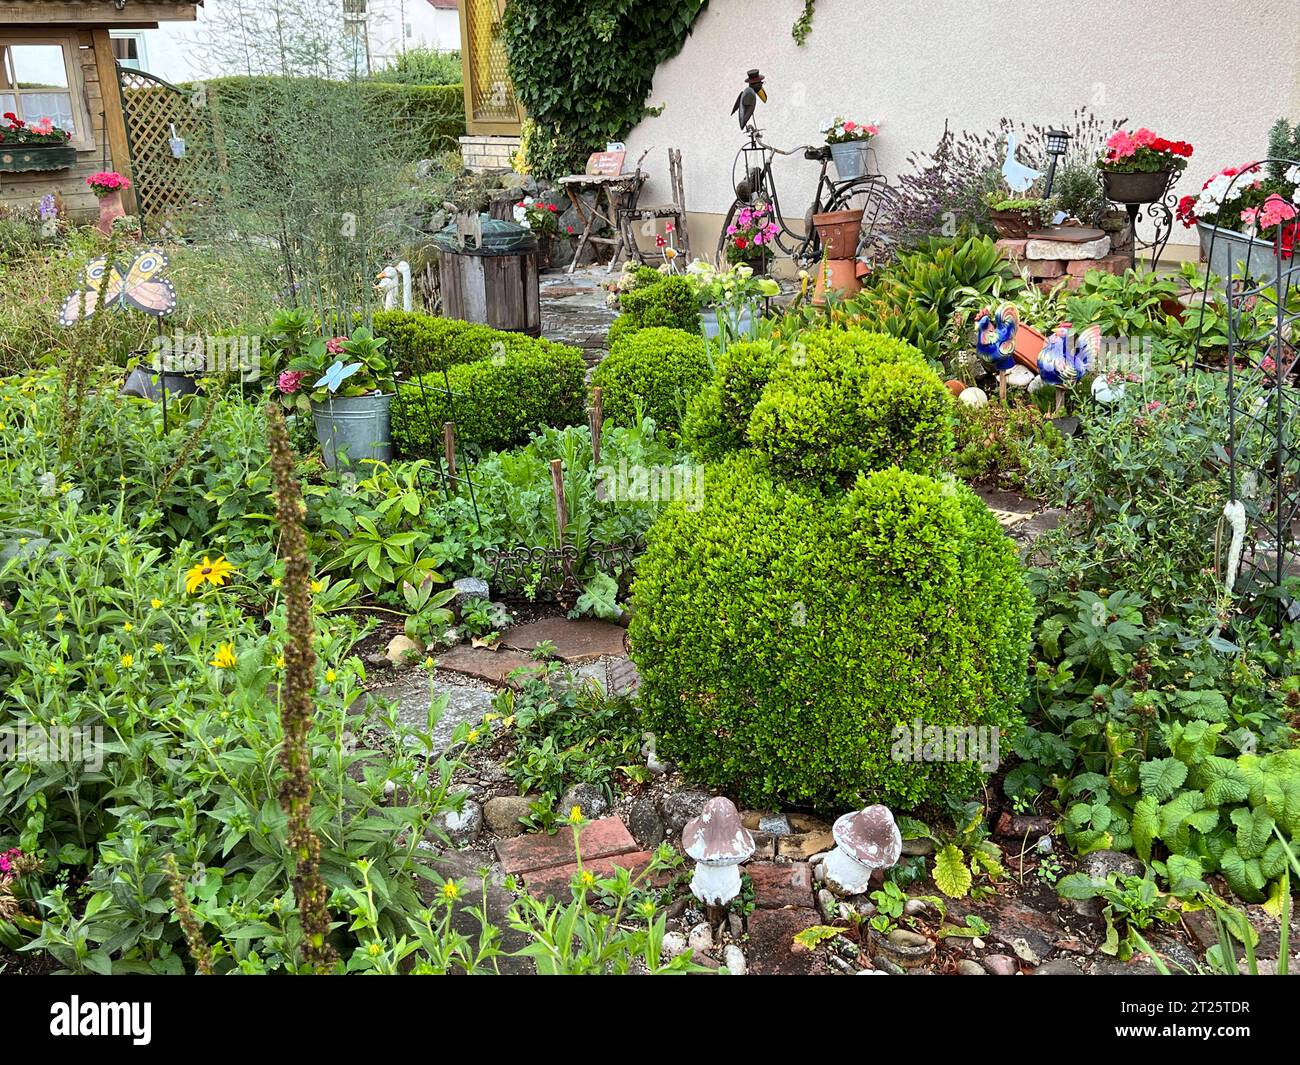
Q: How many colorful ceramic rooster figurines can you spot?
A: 2